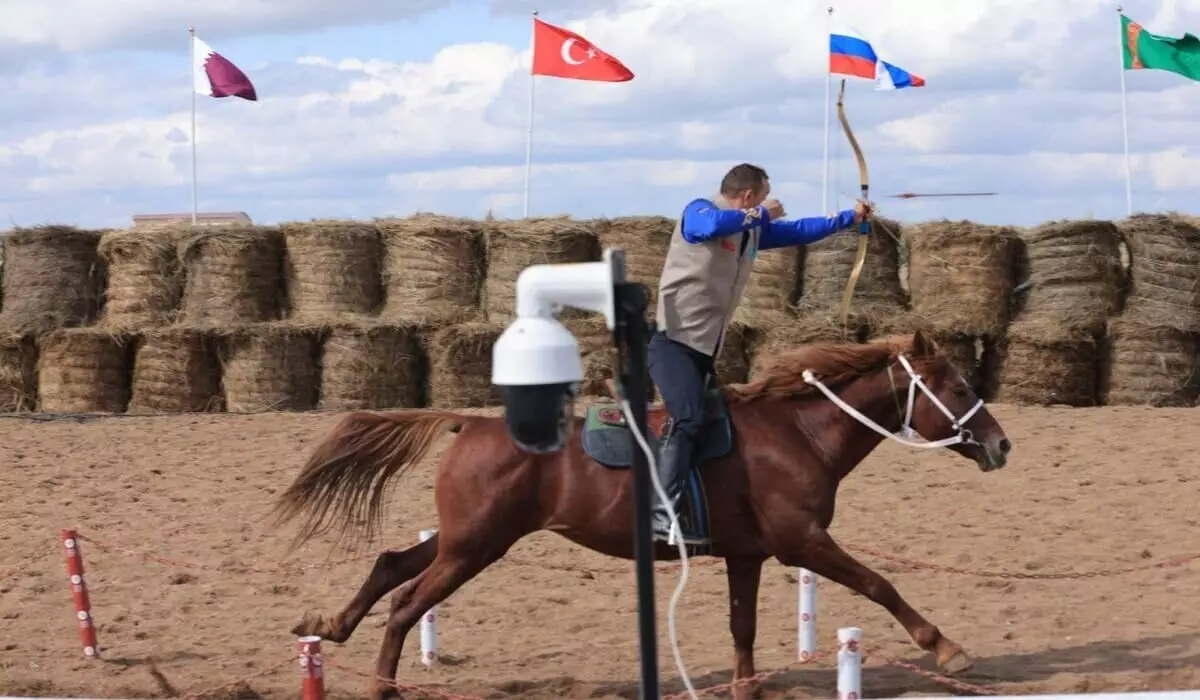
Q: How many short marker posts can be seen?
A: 5